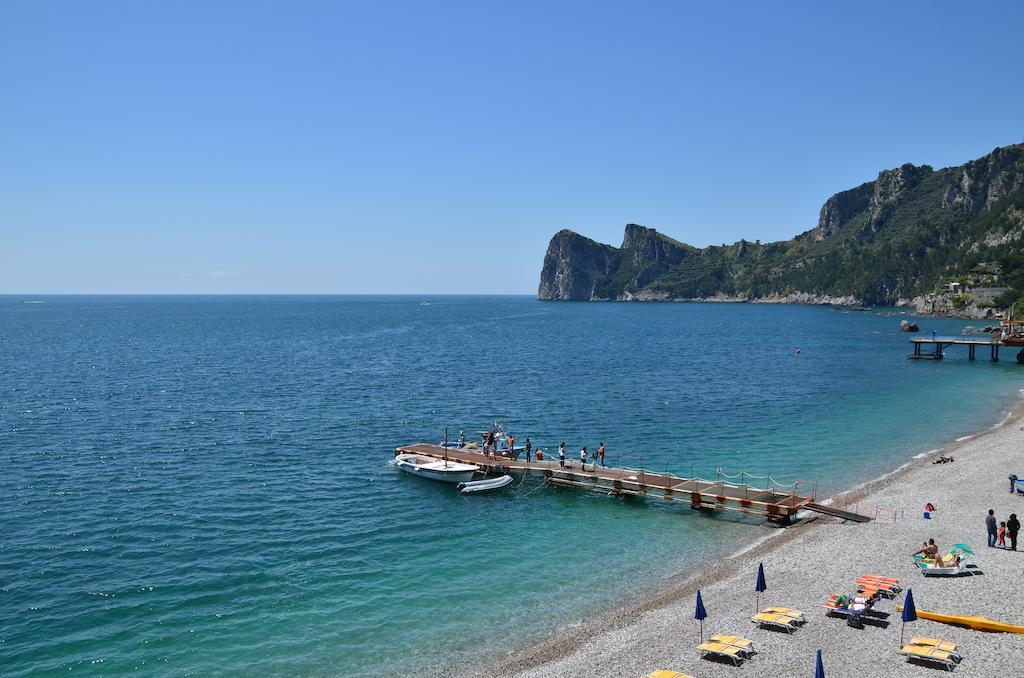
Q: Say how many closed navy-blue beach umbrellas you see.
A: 4